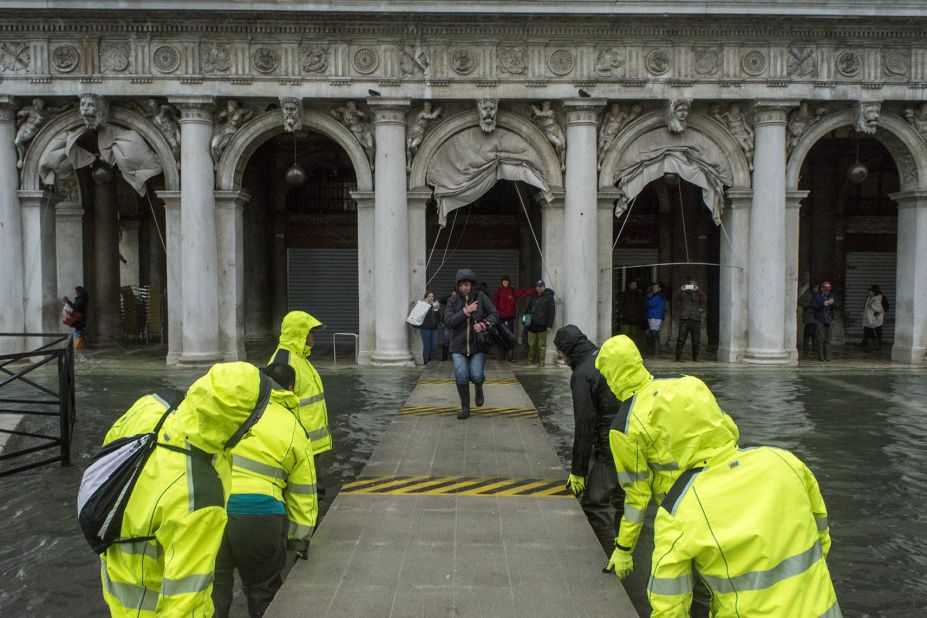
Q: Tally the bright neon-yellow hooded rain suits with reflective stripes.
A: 5